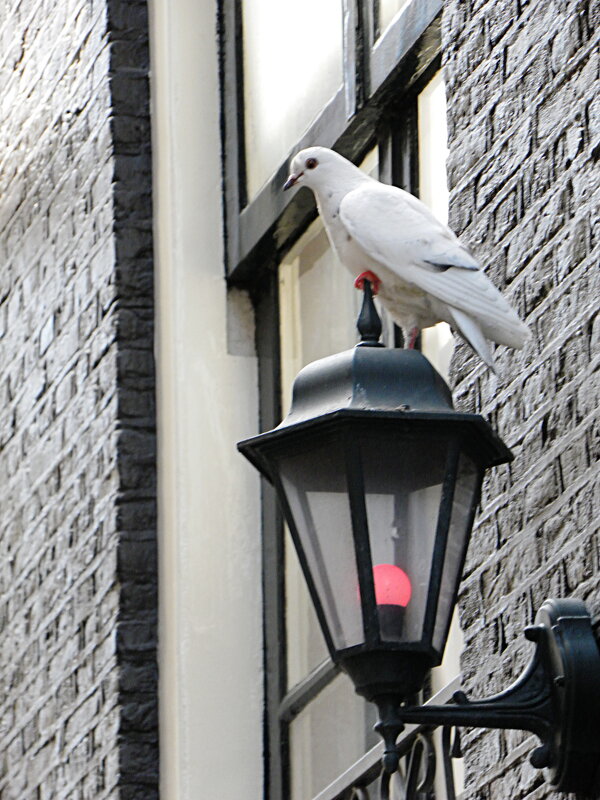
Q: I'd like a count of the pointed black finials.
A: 1